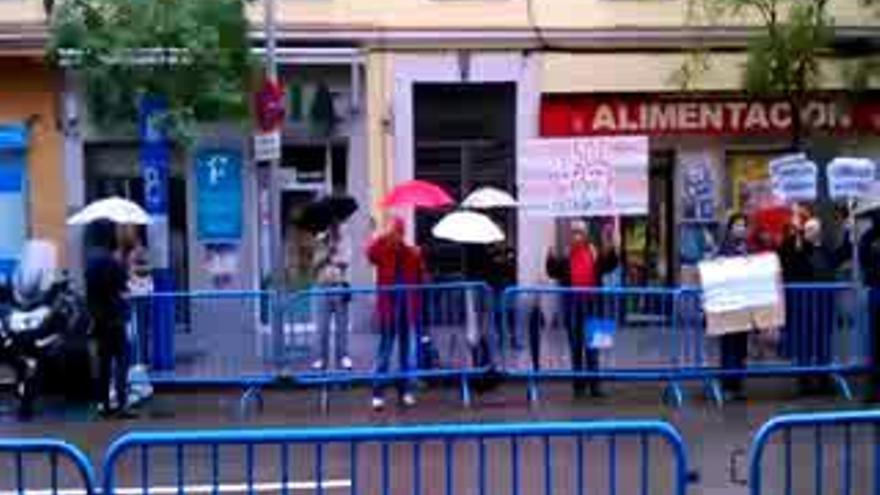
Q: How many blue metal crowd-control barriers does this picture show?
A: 7